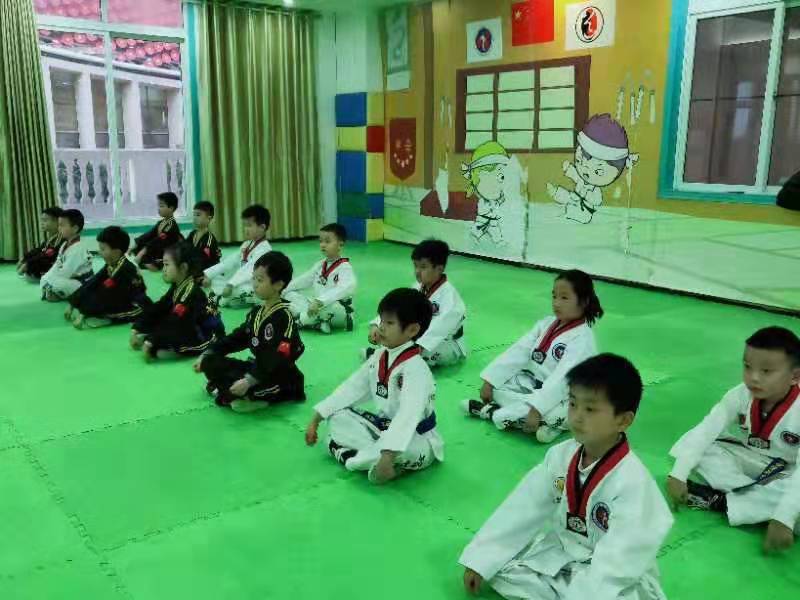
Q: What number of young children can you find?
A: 14